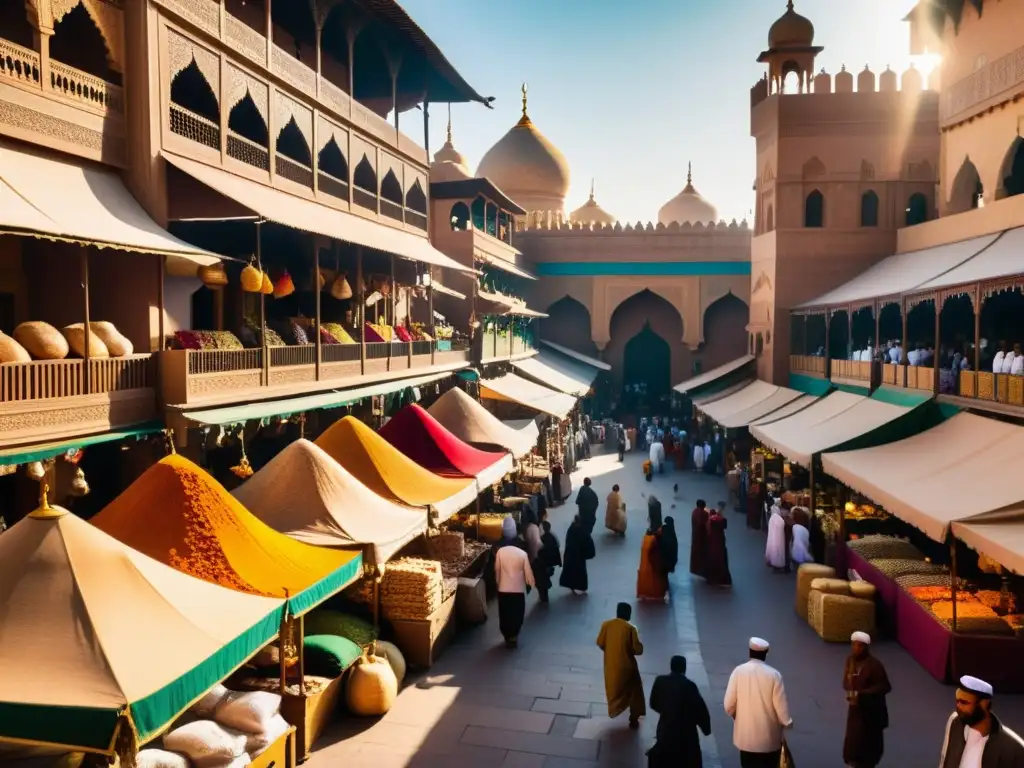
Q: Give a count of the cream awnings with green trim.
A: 1